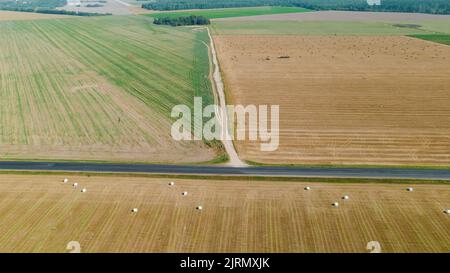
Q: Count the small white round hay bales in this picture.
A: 12